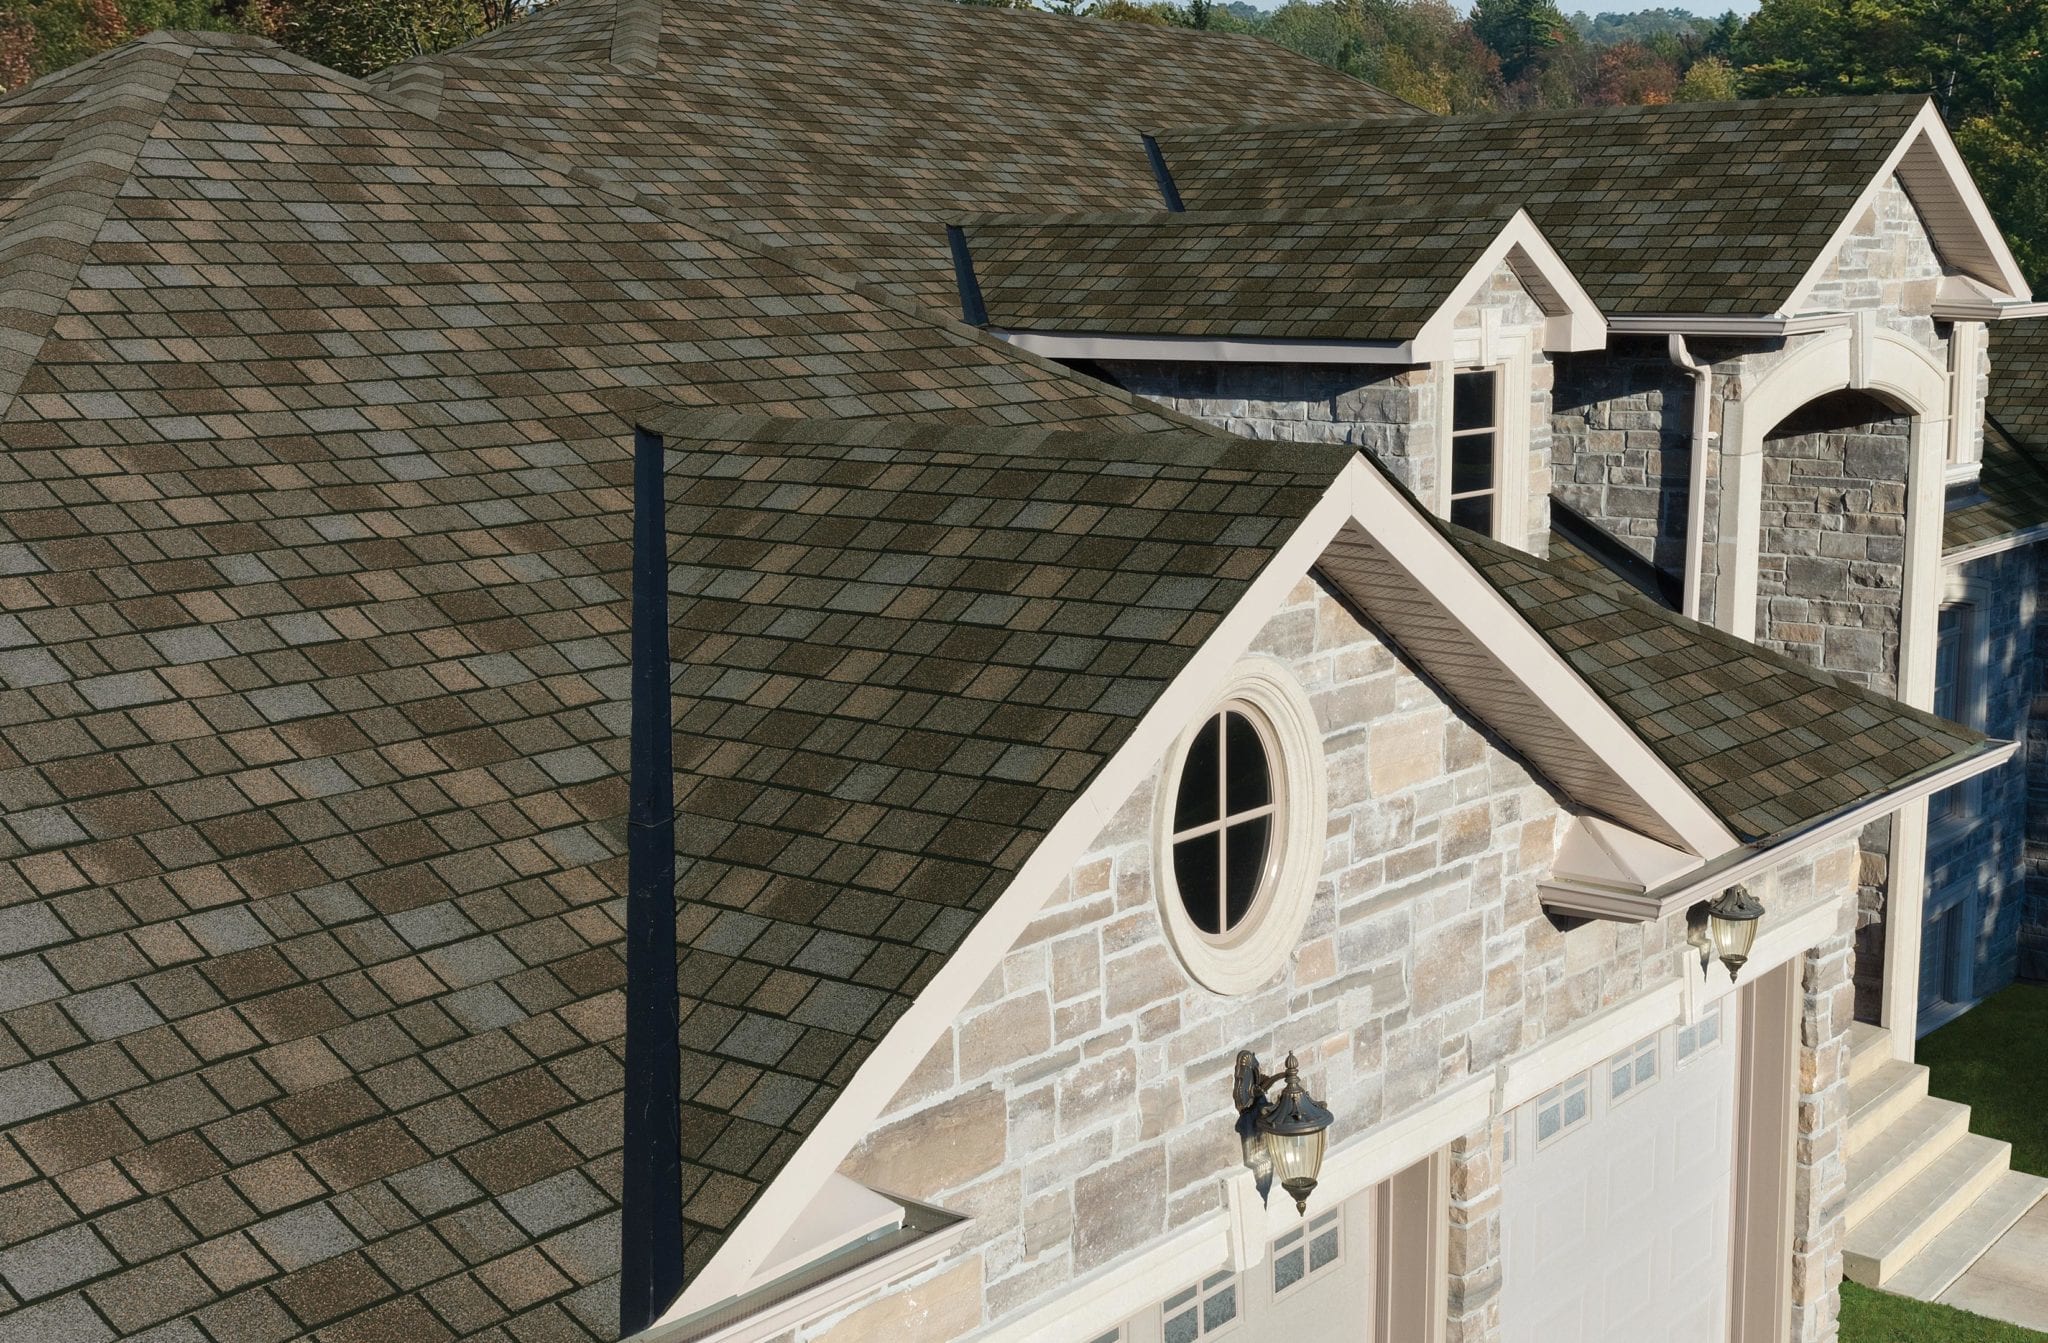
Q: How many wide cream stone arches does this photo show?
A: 1